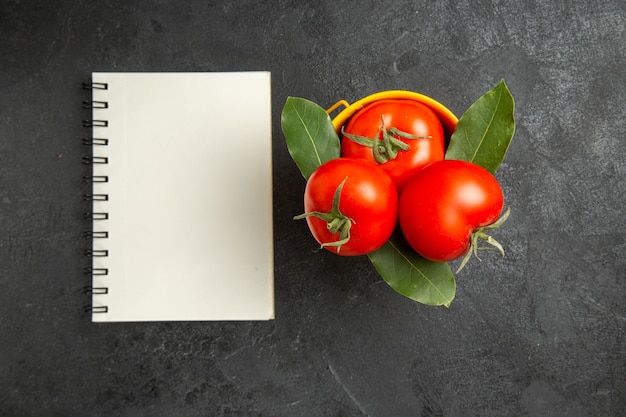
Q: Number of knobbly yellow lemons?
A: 0